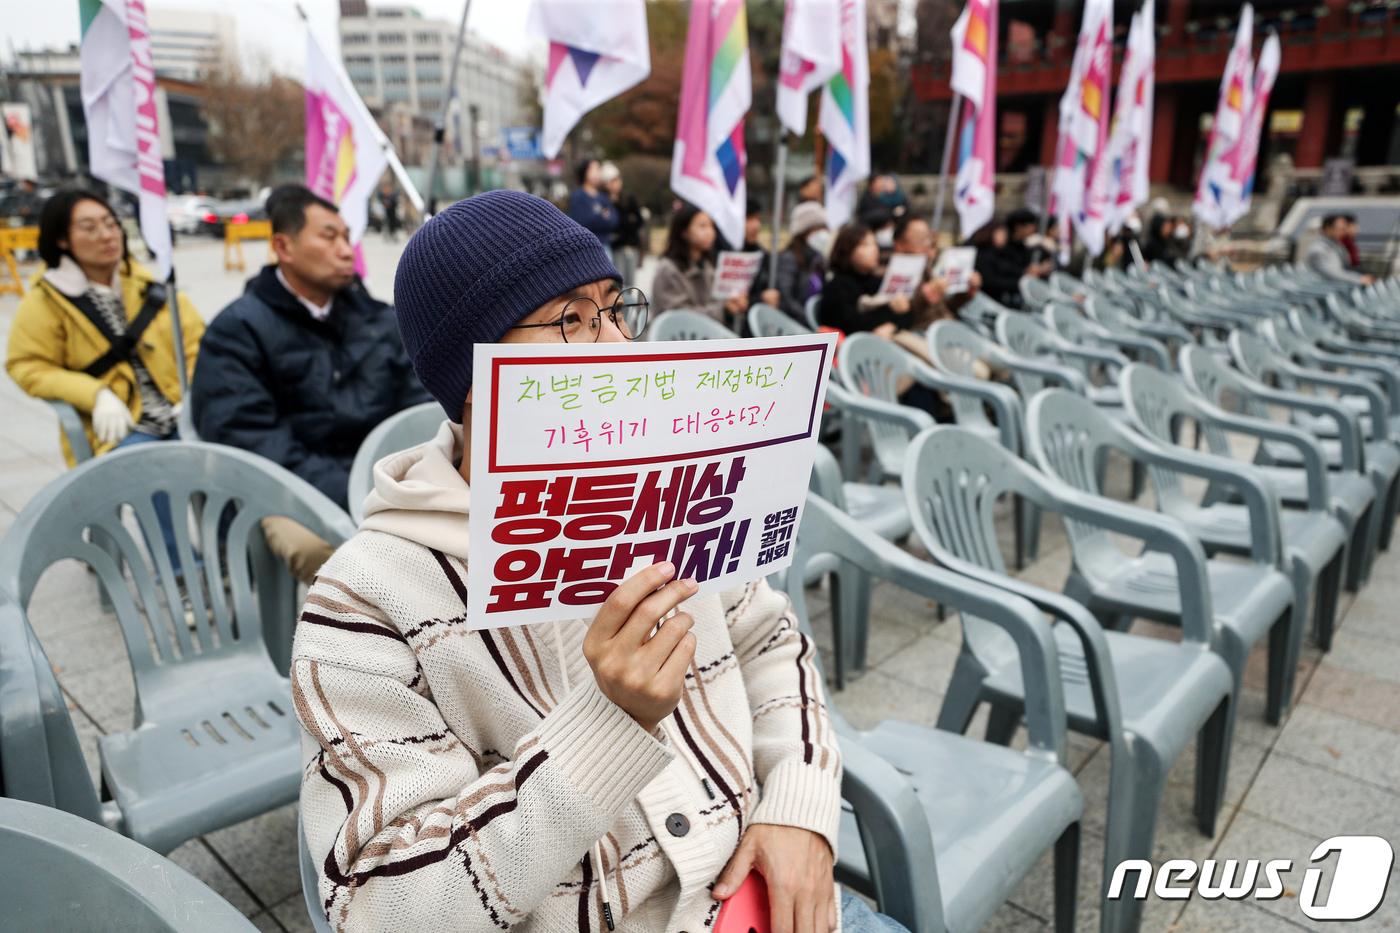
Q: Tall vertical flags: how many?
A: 11